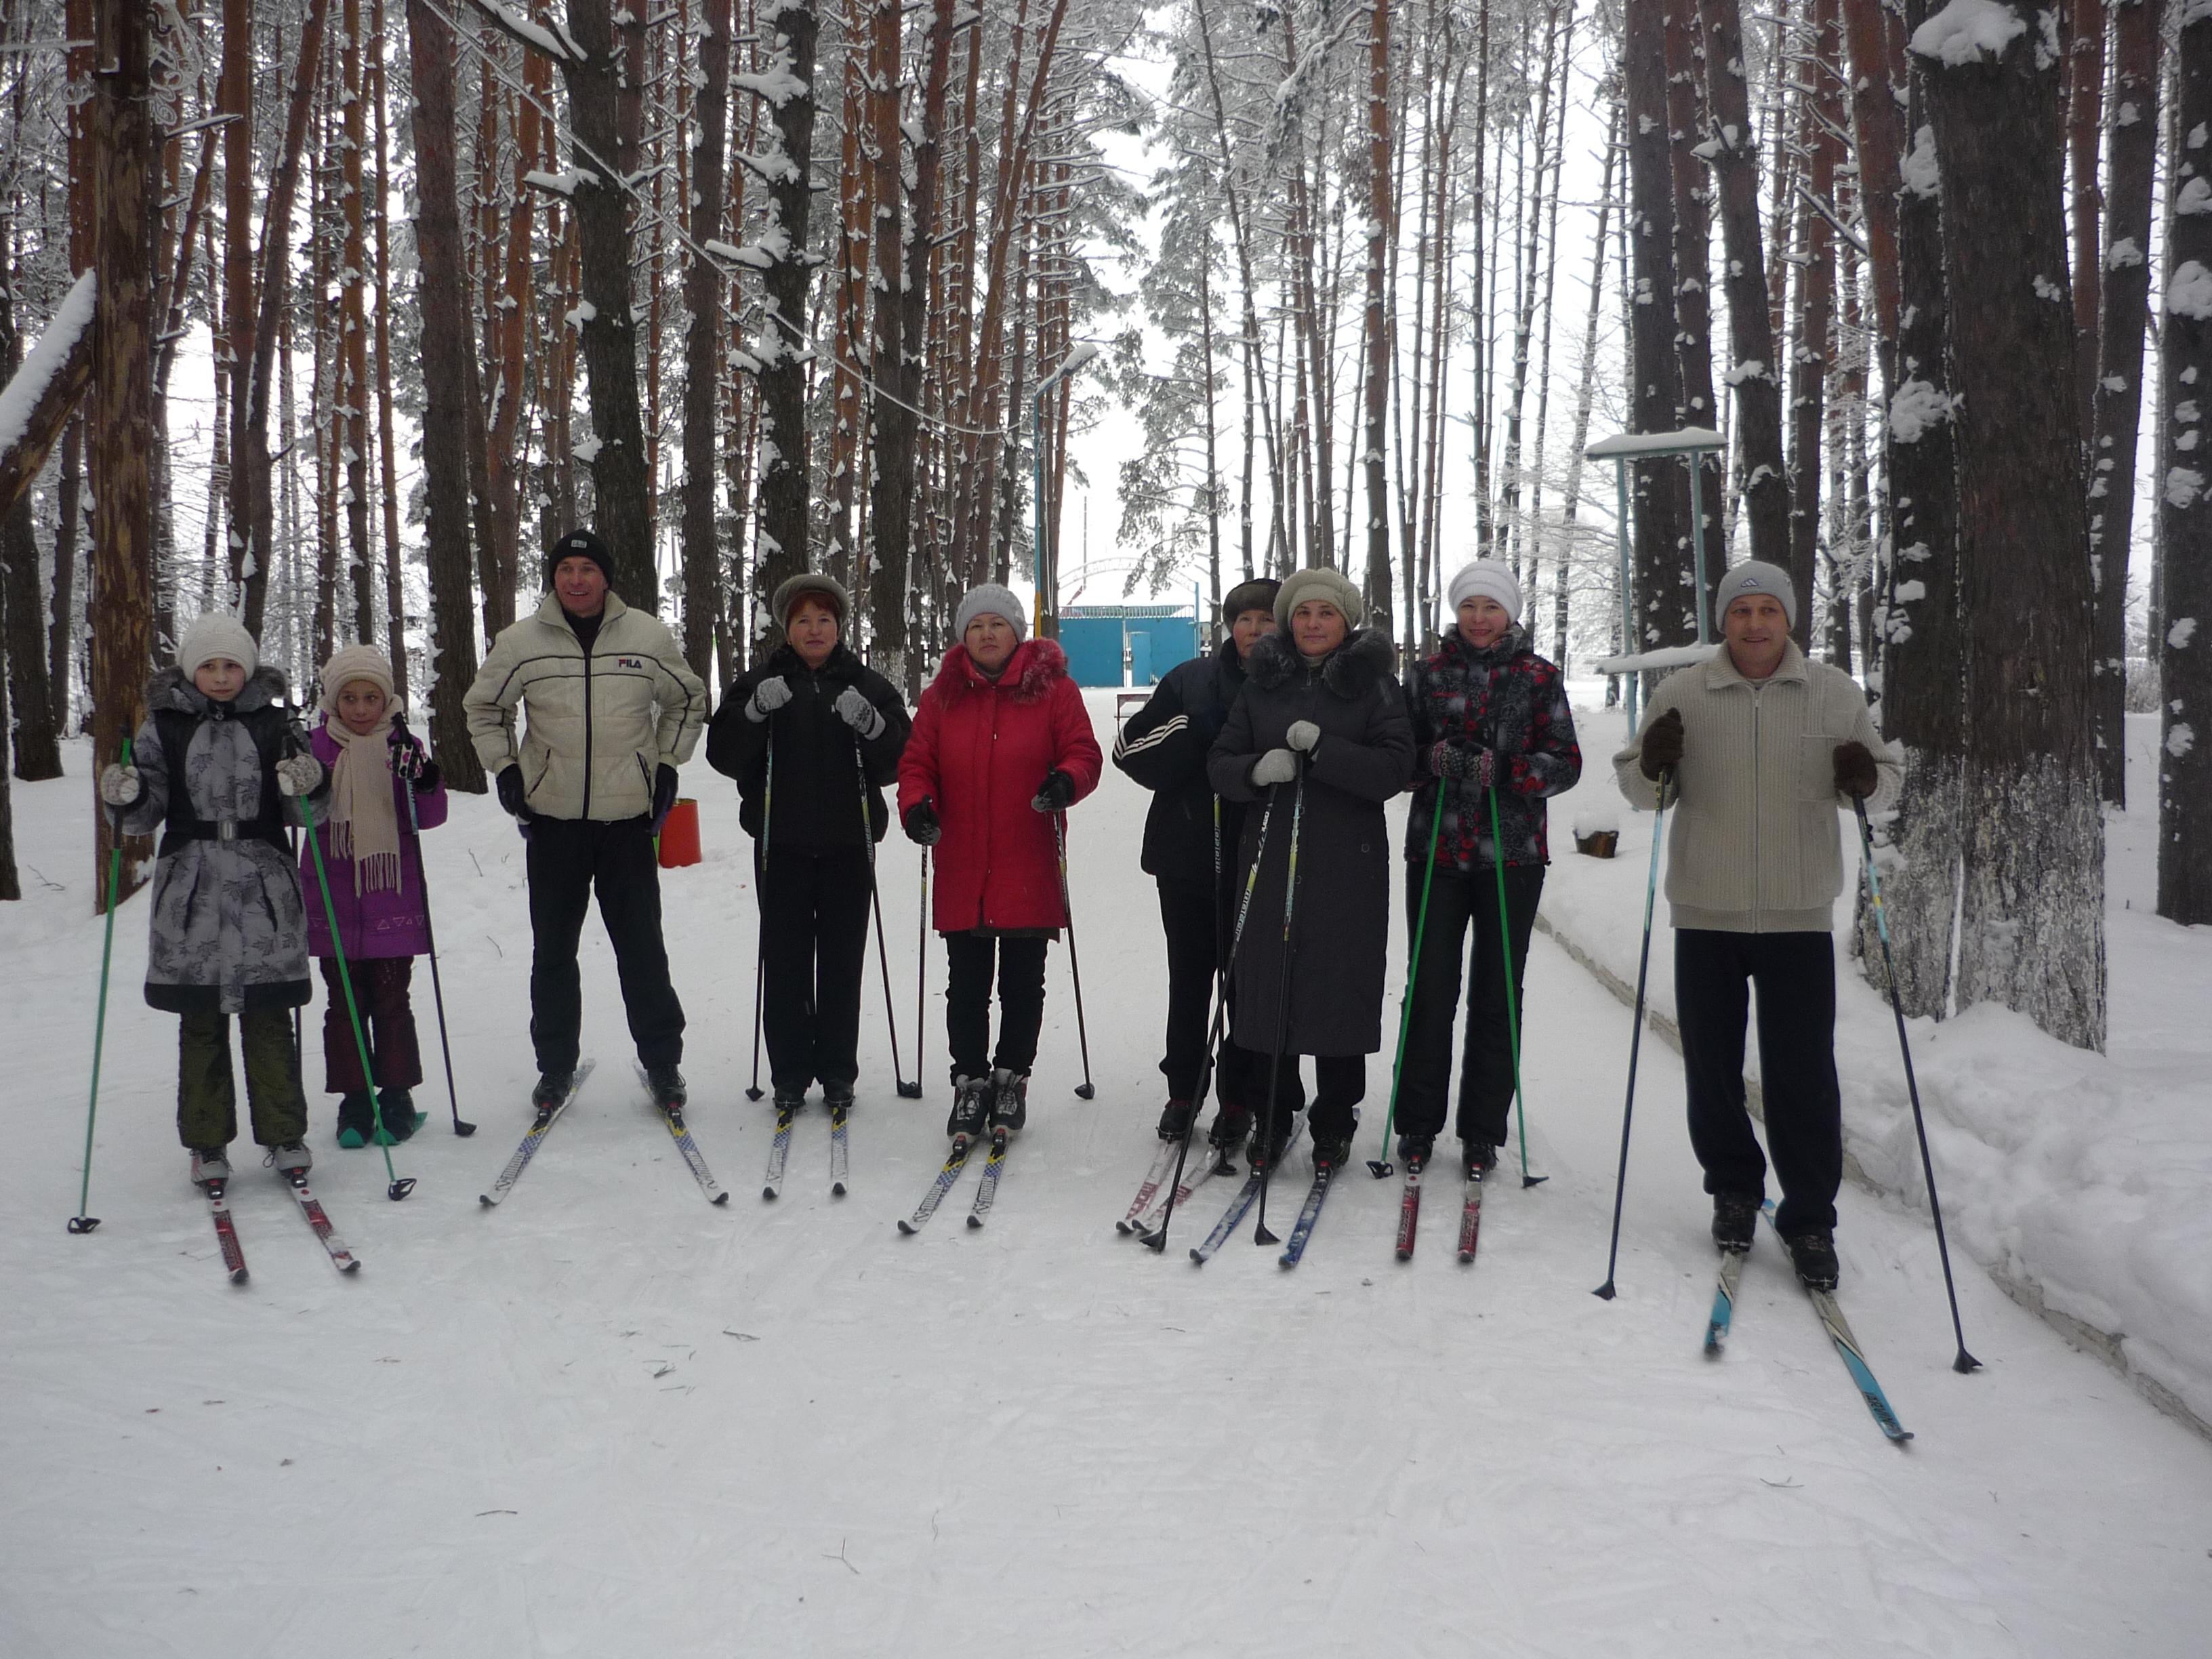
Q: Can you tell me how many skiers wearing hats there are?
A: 9